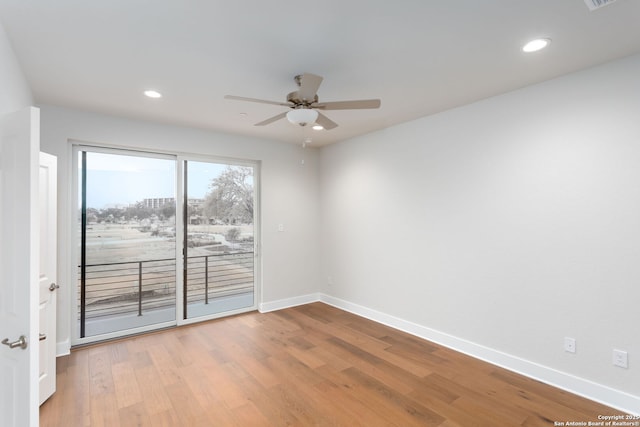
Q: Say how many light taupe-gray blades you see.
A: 5